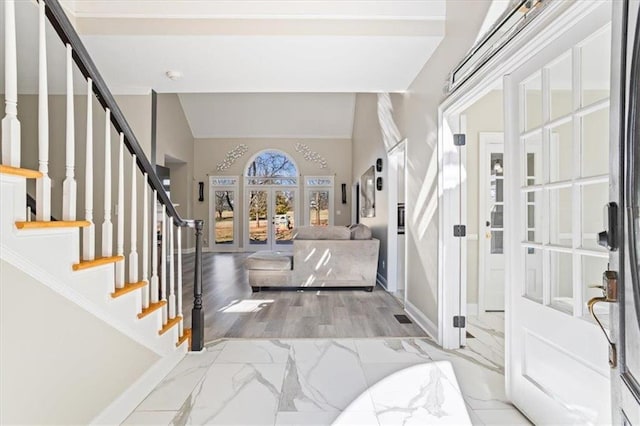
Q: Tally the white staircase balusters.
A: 12